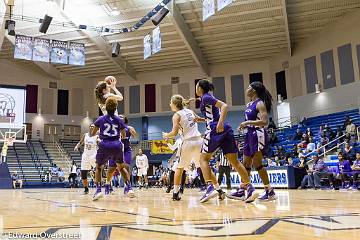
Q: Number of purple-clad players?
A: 4